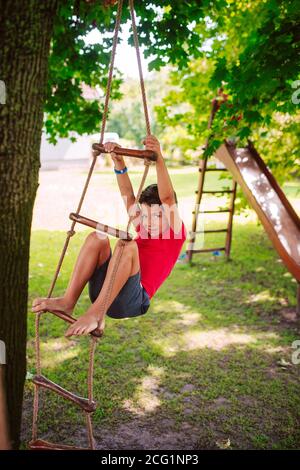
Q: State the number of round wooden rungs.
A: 5